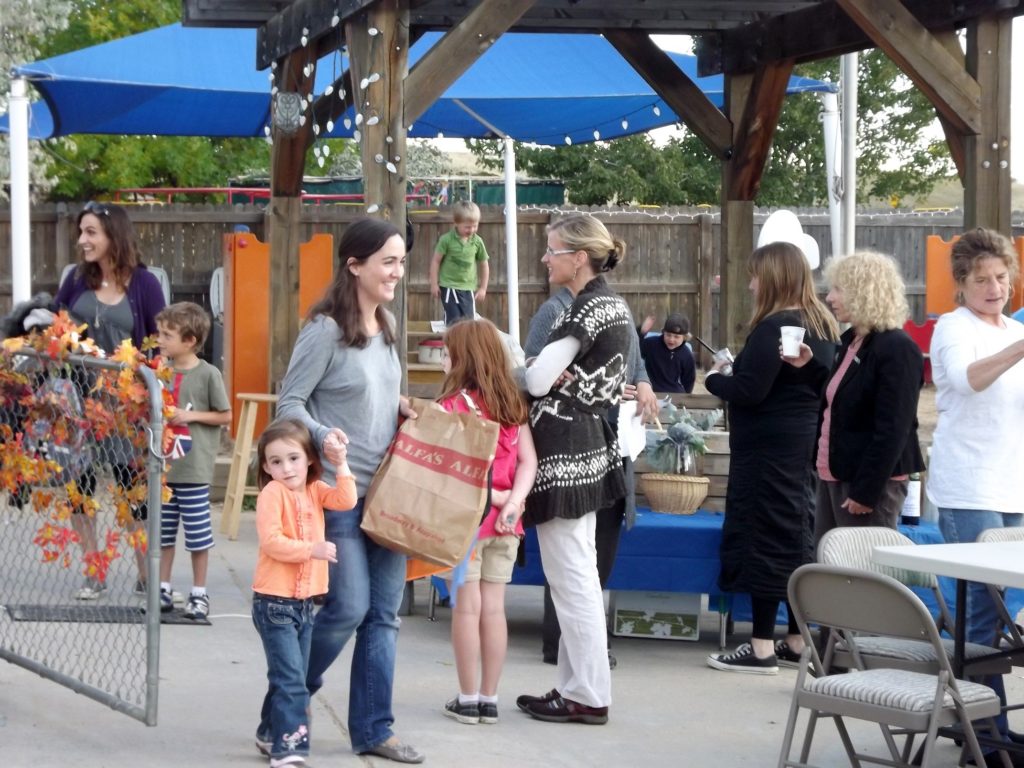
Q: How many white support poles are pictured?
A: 3